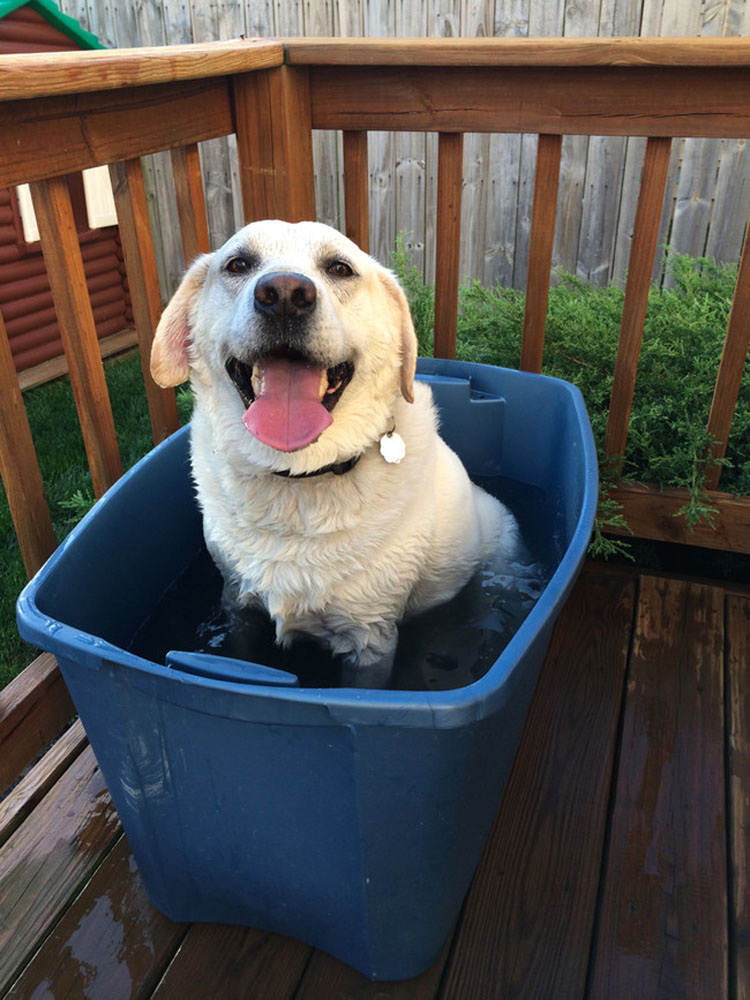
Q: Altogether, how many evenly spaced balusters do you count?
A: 9